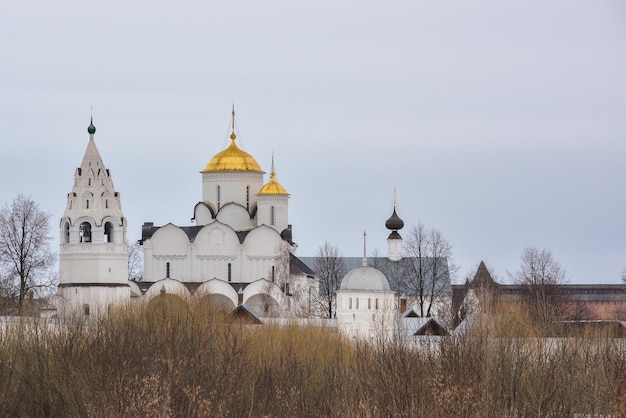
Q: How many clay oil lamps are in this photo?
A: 0